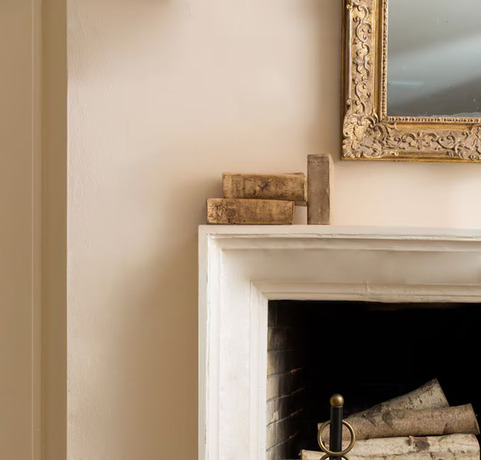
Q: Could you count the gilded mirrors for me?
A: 1